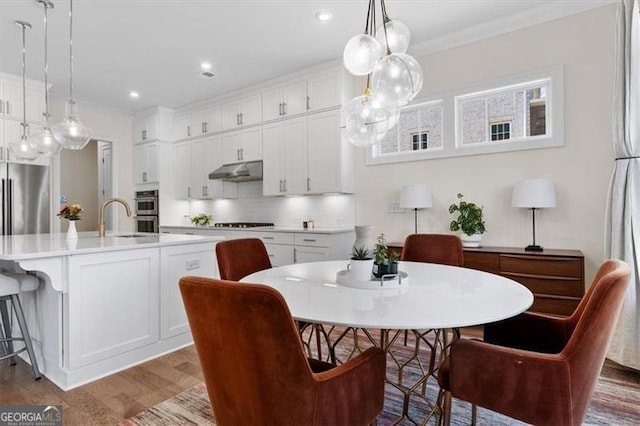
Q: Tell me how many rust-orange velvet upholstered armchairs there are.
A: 4